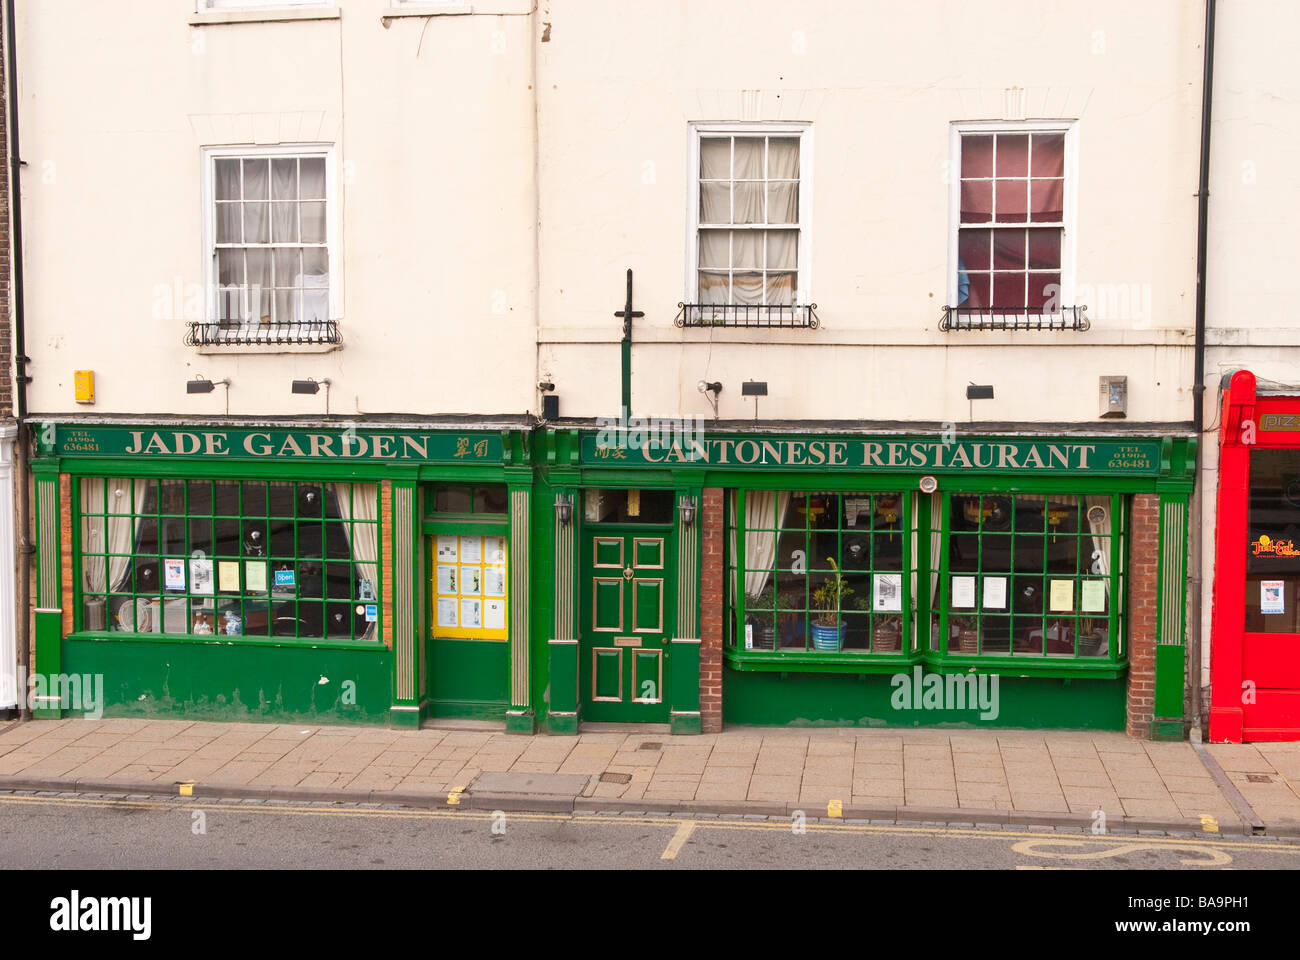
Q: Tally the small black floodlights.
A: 4